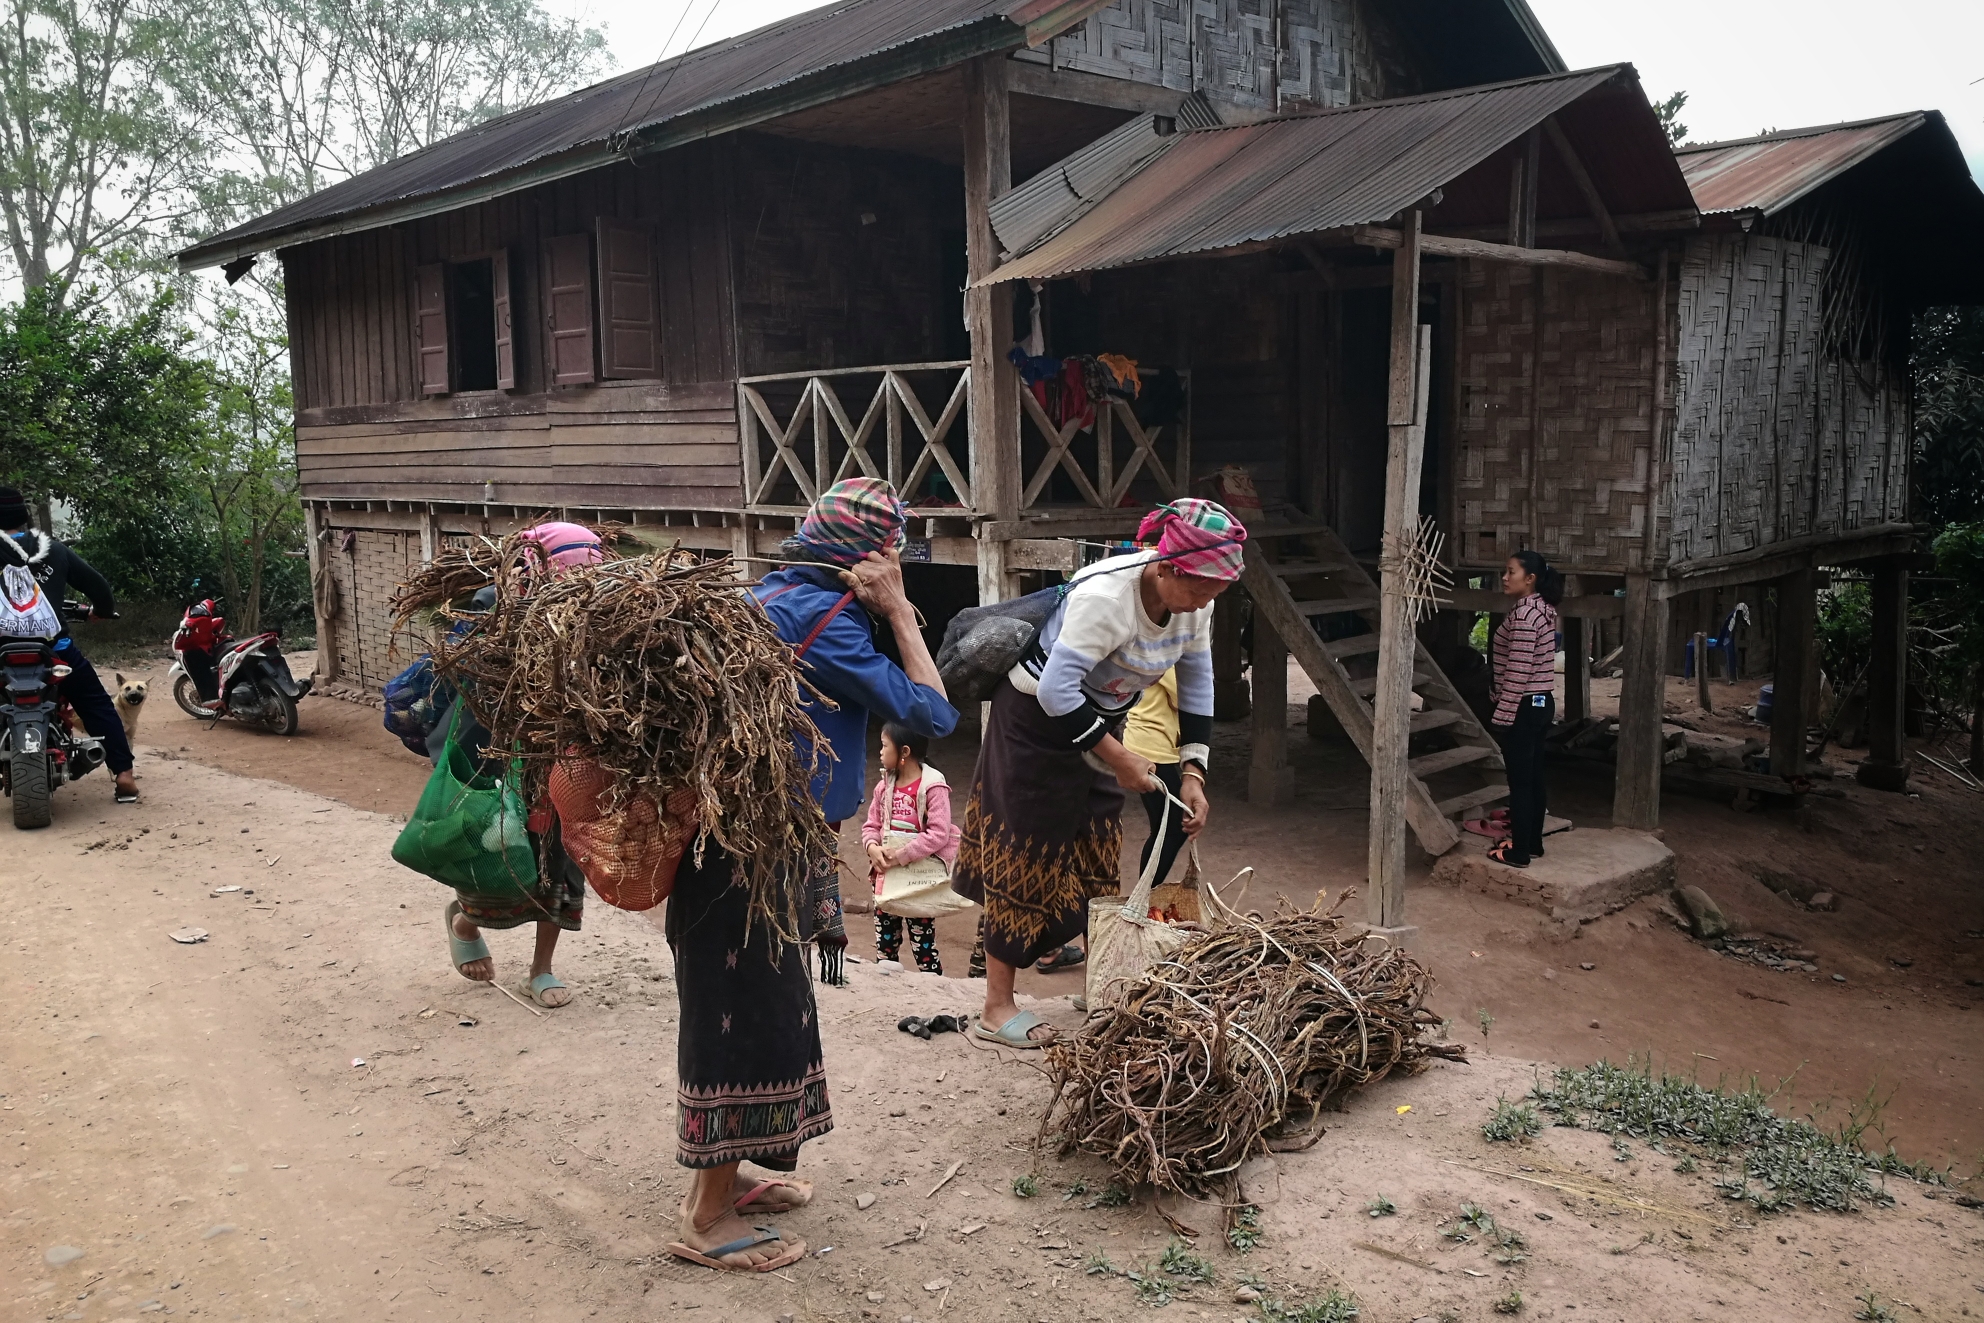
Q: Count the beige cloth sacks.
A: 2